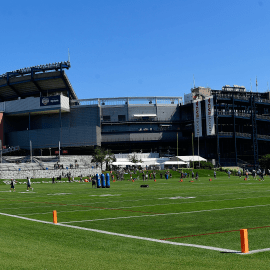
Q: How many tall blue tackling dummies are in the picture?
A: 3